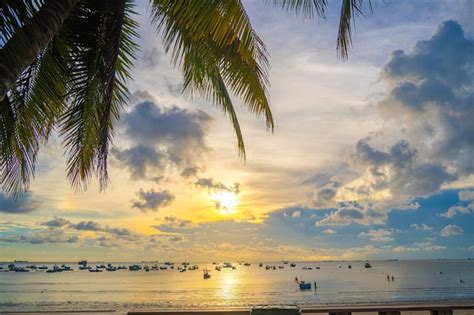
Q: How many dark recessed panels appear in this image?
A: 3